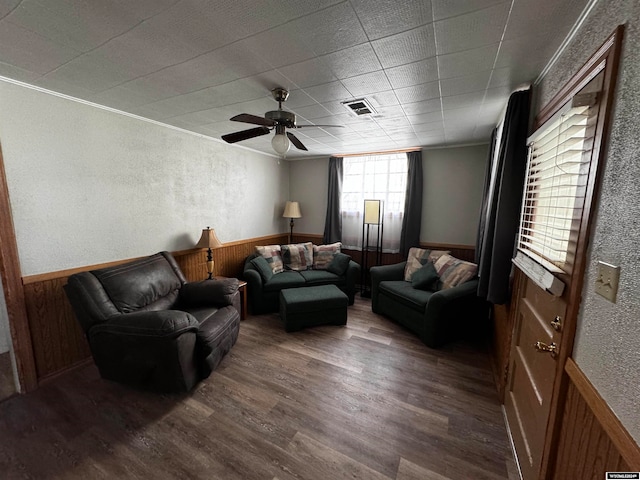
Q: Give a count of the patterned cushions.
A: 5